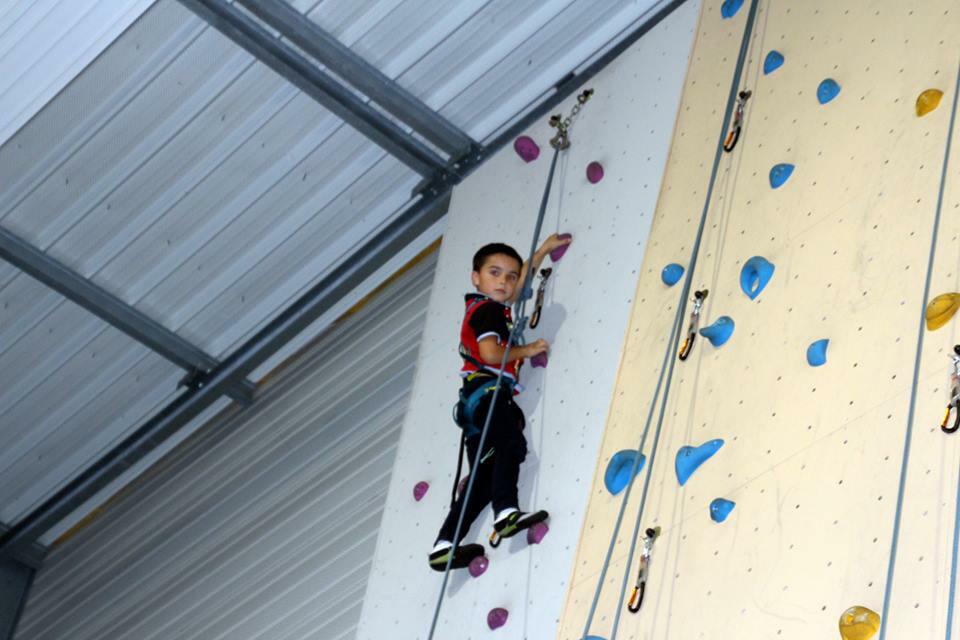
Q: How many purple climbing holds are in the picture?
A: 9